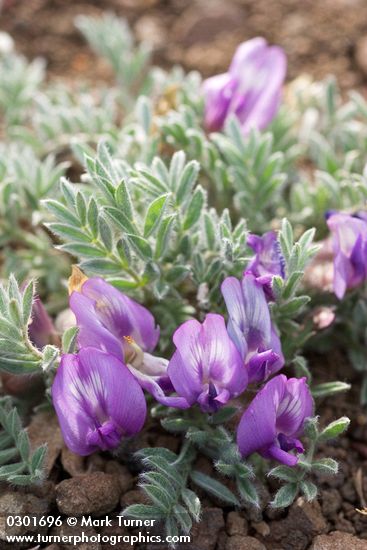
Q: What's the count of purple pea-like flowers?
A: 8